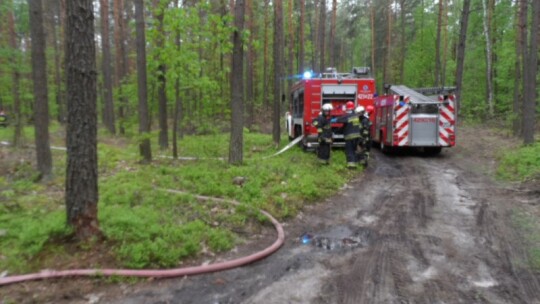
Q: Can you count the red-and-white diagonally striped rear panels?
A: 2